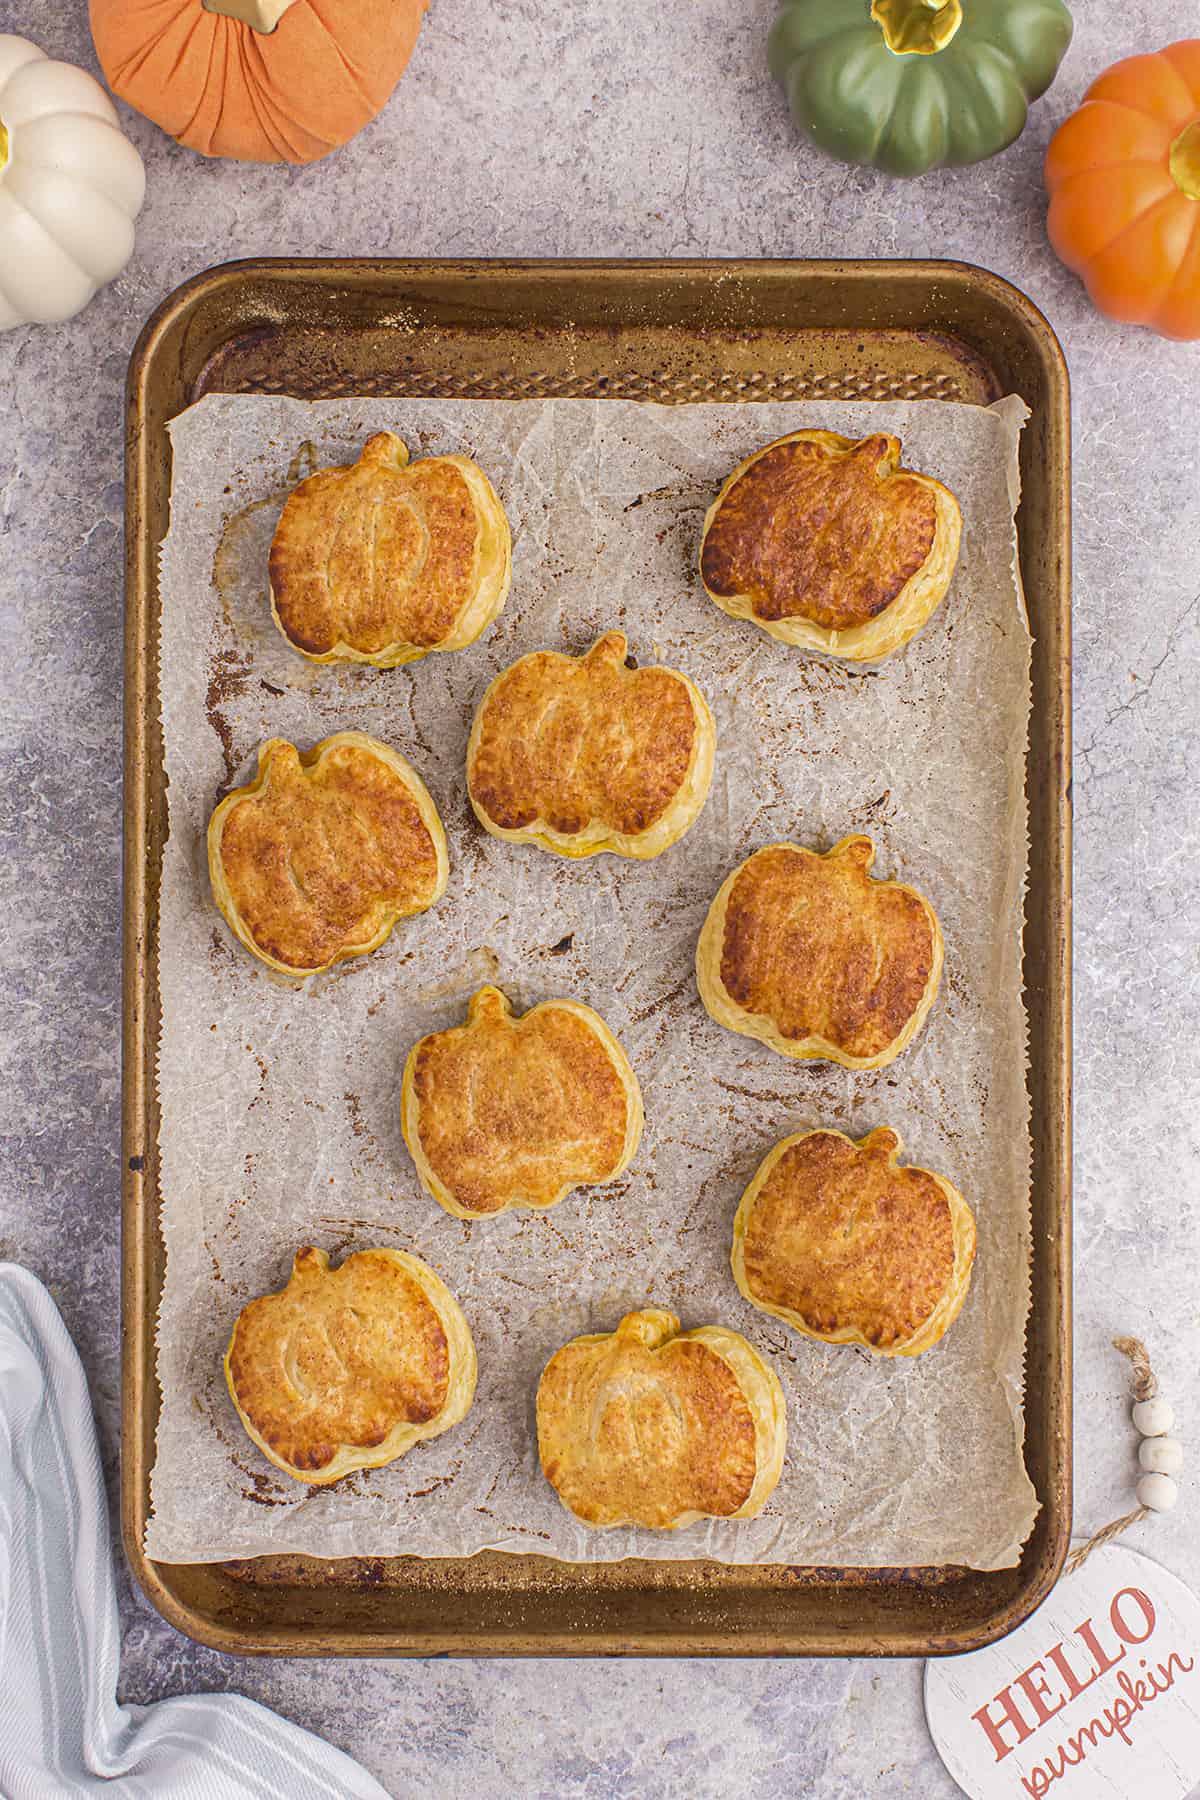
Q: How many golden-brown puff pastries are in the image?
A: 9